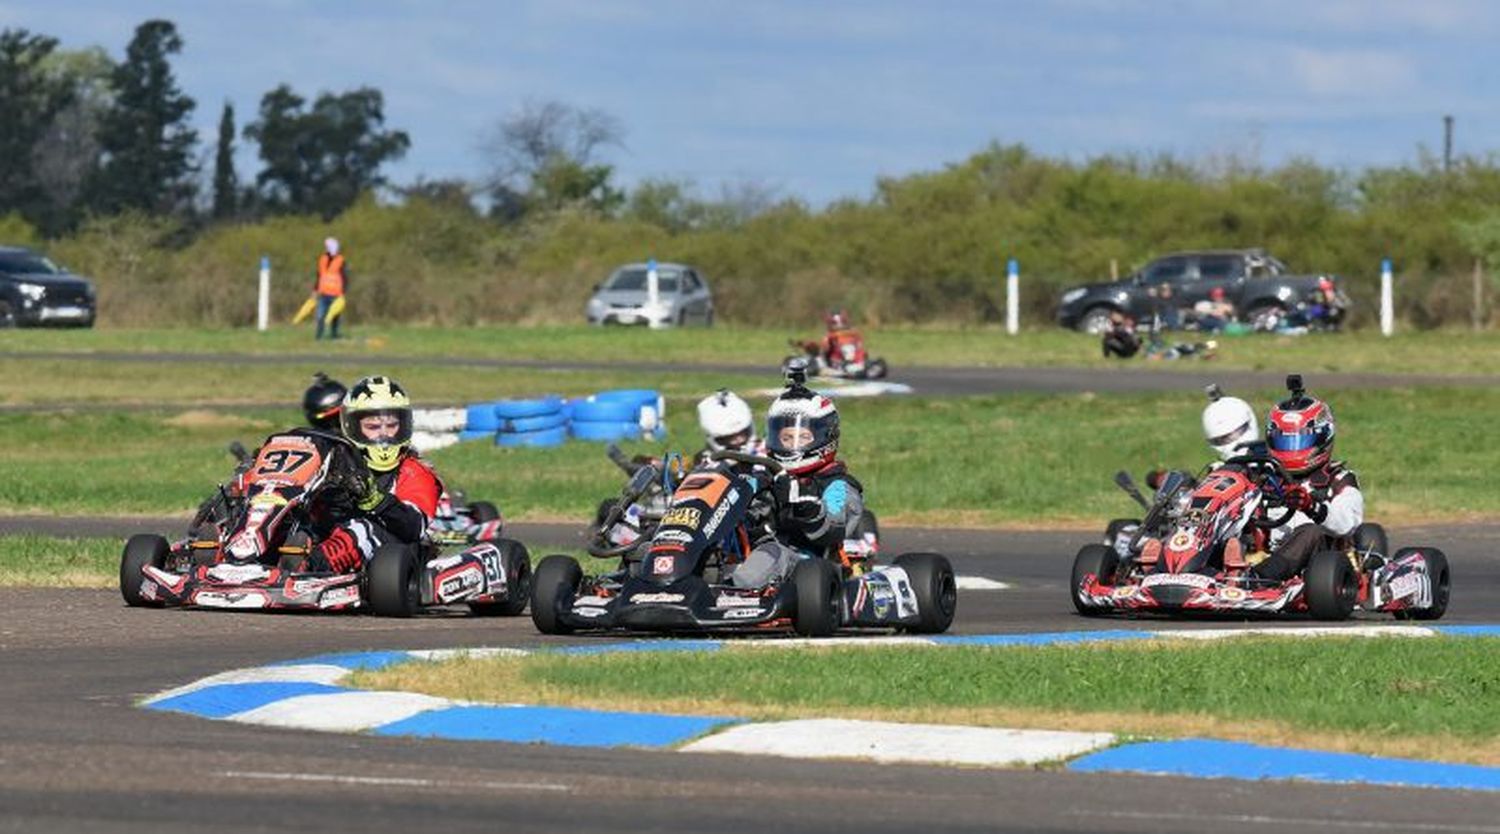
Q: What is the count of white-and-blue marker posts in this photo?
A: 4